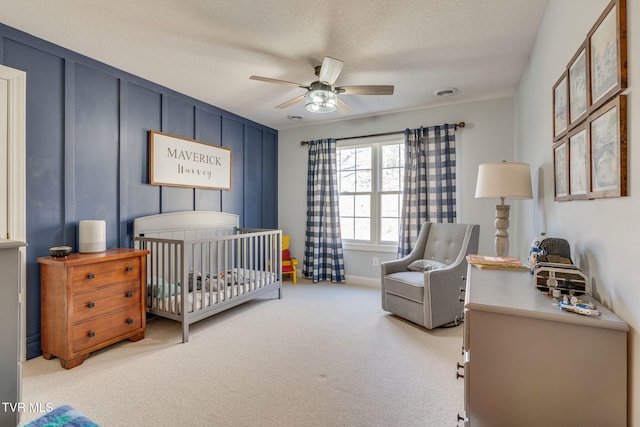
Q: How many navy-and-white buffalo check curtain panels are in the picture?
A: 2